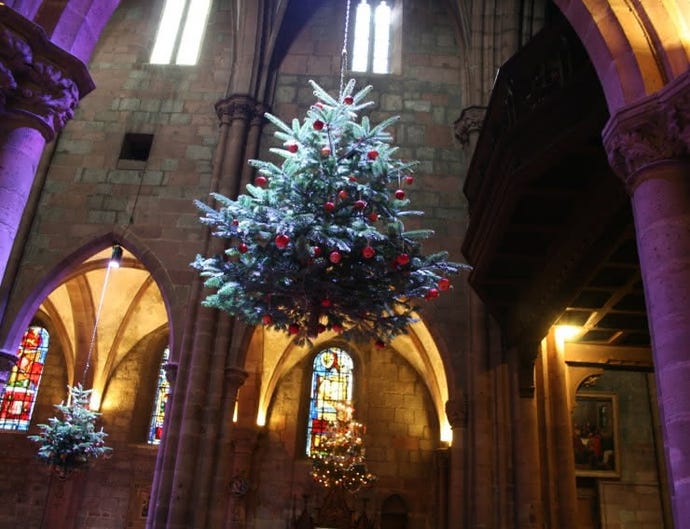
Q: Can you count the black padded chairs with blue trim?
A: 0